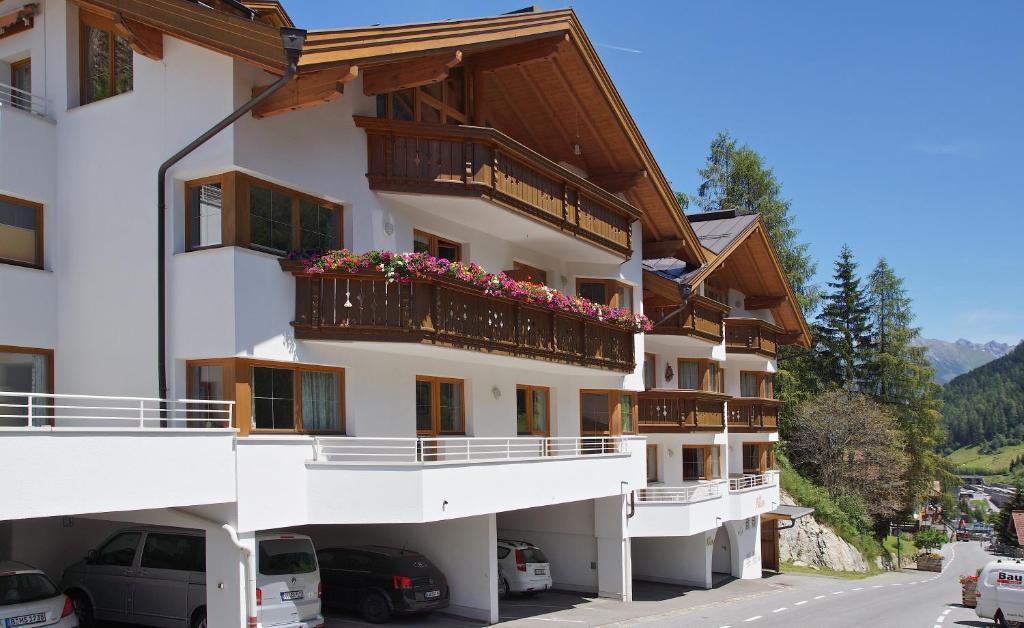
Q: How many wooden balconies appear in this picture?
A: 6